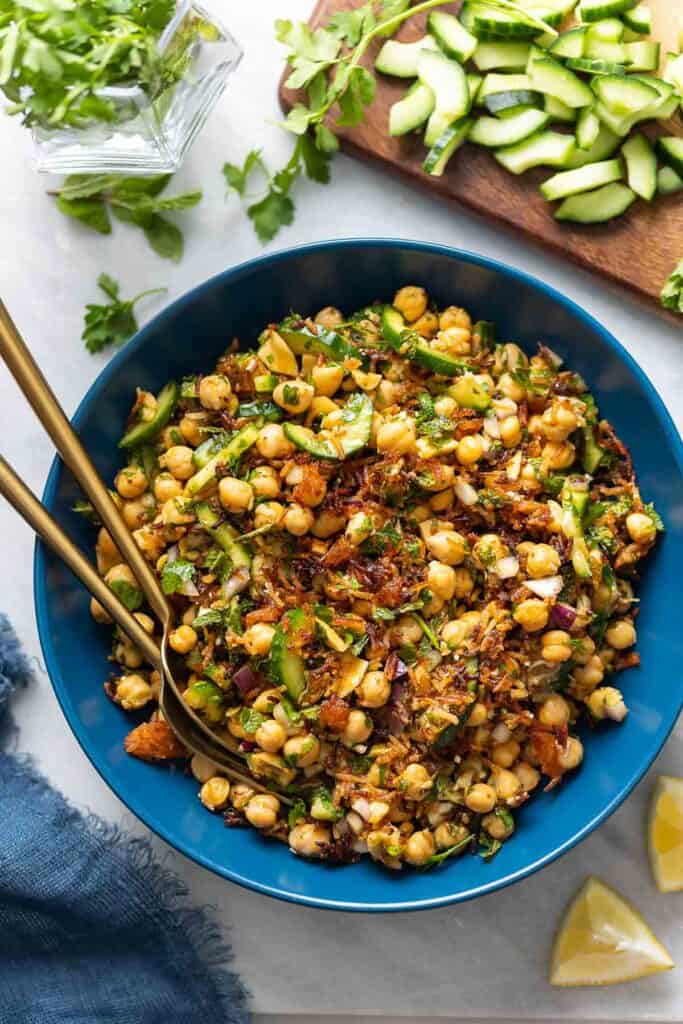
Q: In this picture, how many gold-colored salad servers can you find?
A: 2